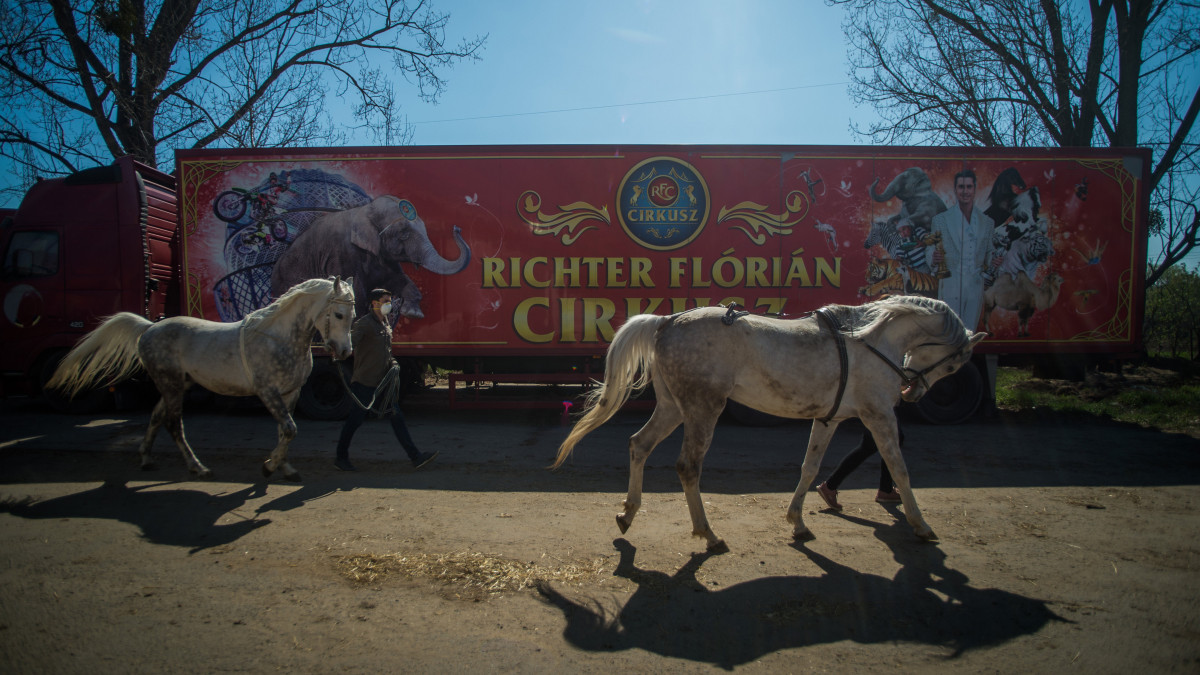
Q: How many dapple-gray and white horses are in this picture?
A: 2